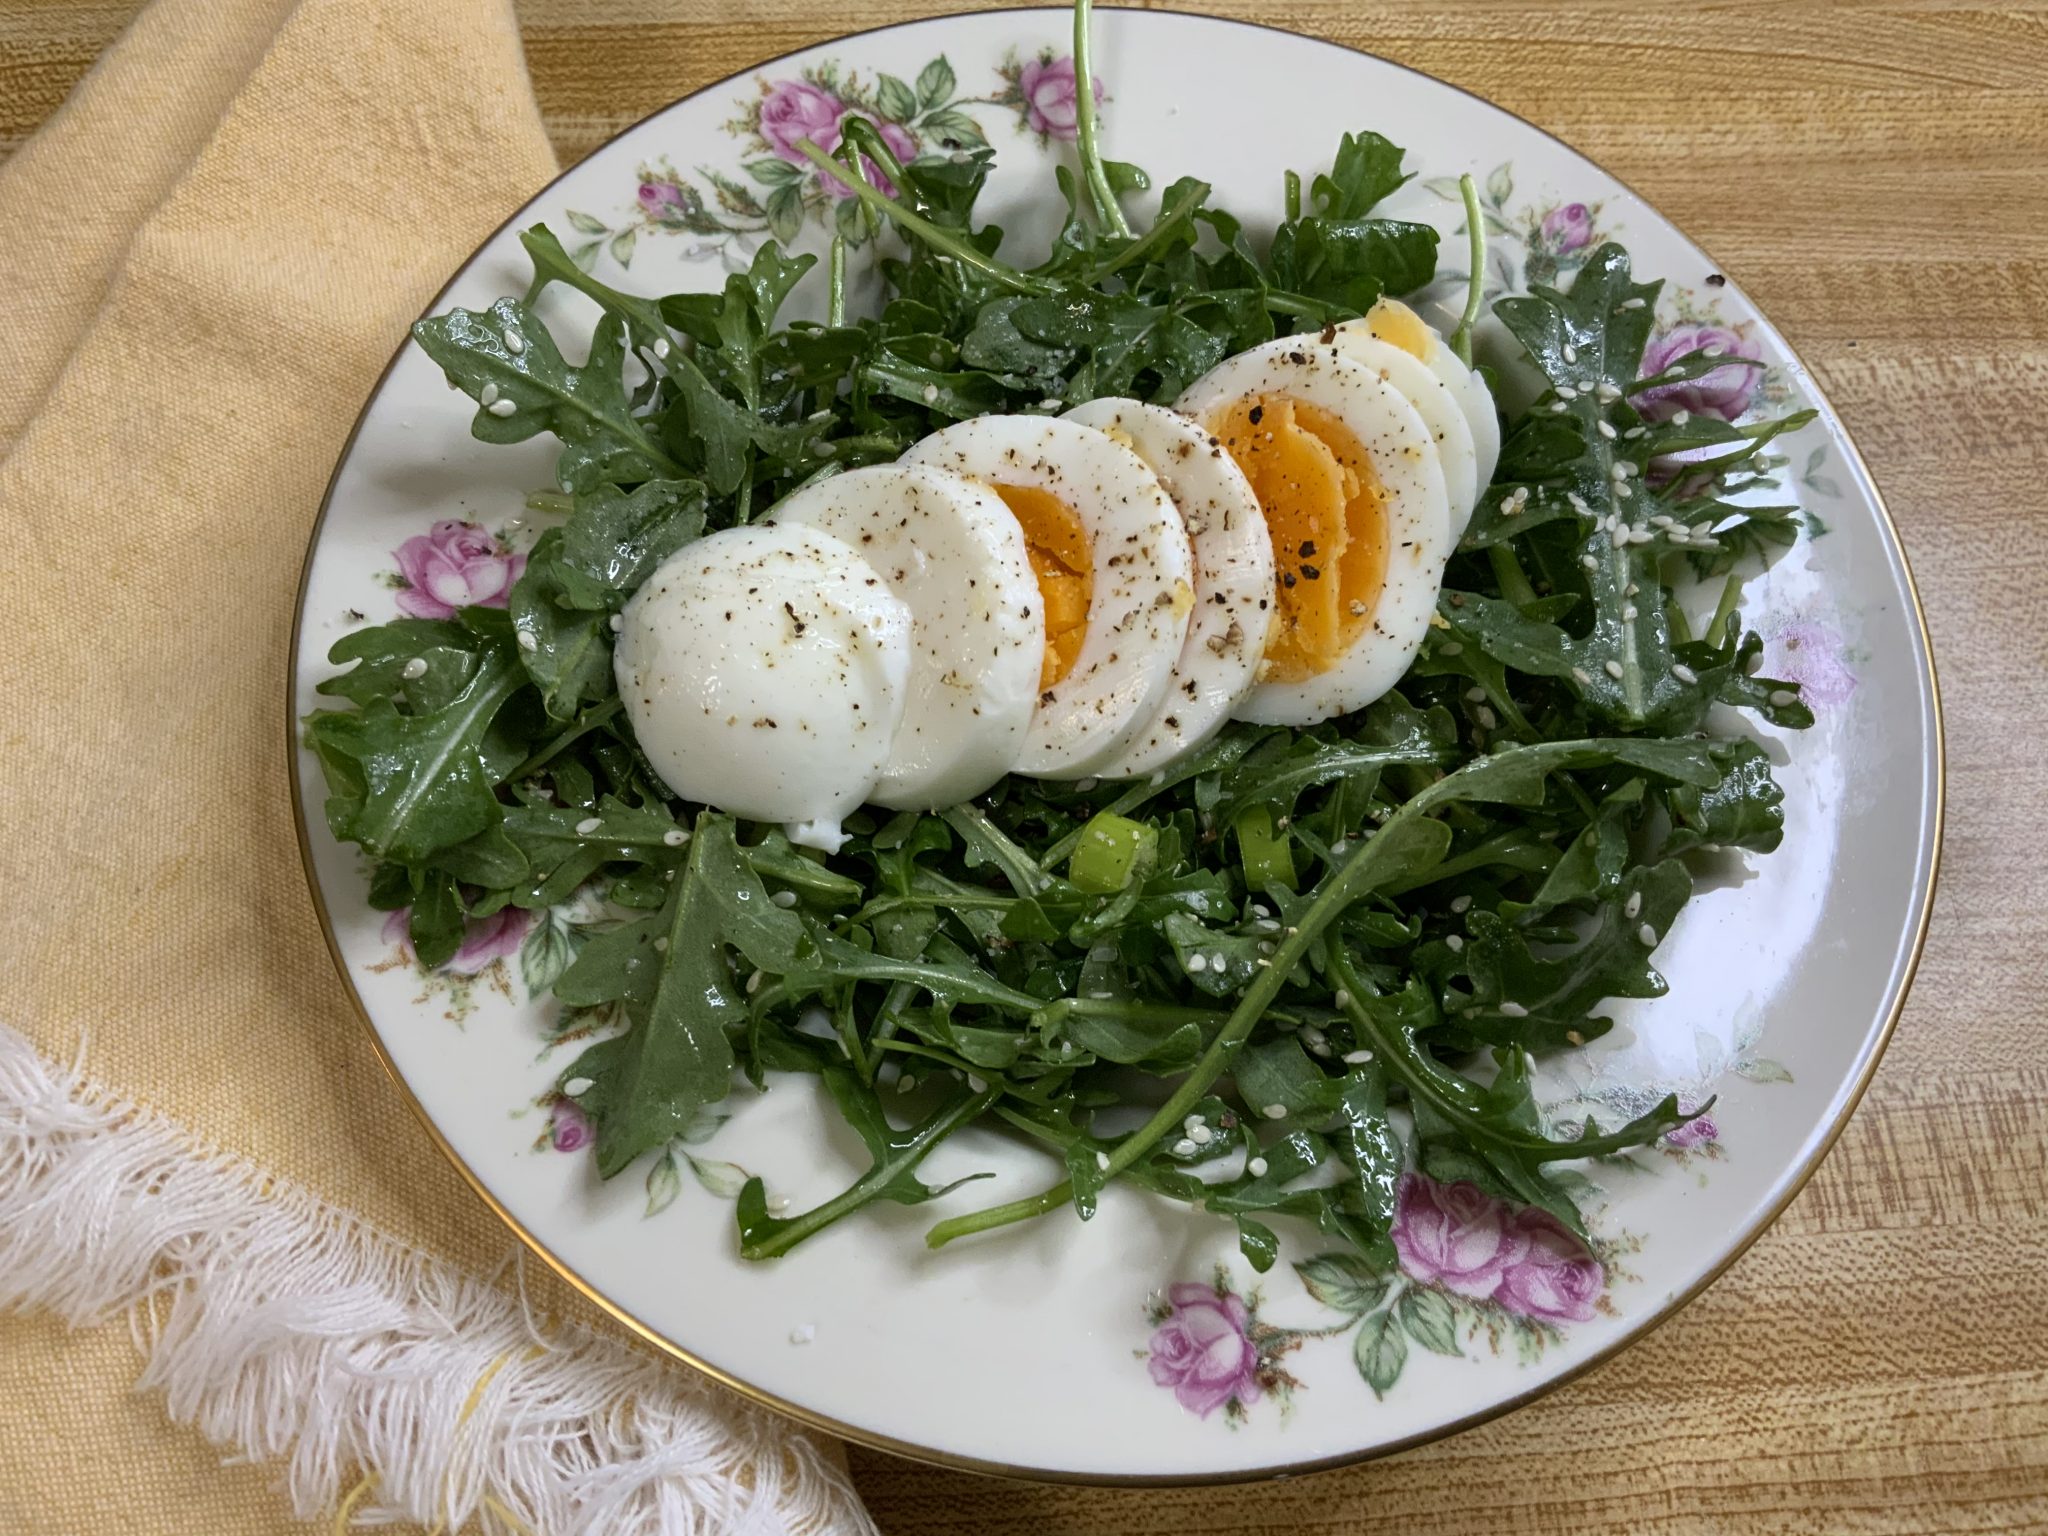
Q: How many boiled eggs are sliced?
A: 1